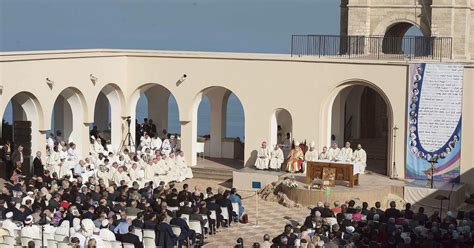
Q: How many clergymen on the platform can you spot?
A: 8